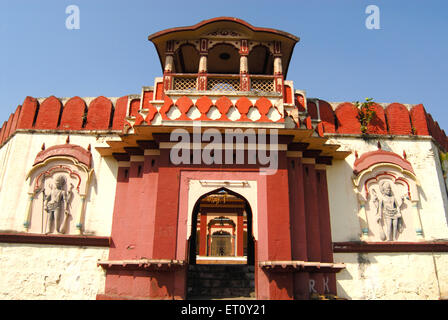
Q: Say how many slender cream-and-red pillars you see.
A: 4